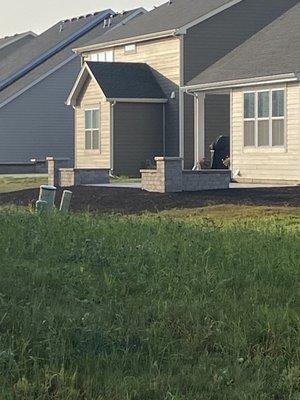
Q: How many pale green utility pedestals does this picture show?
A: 3